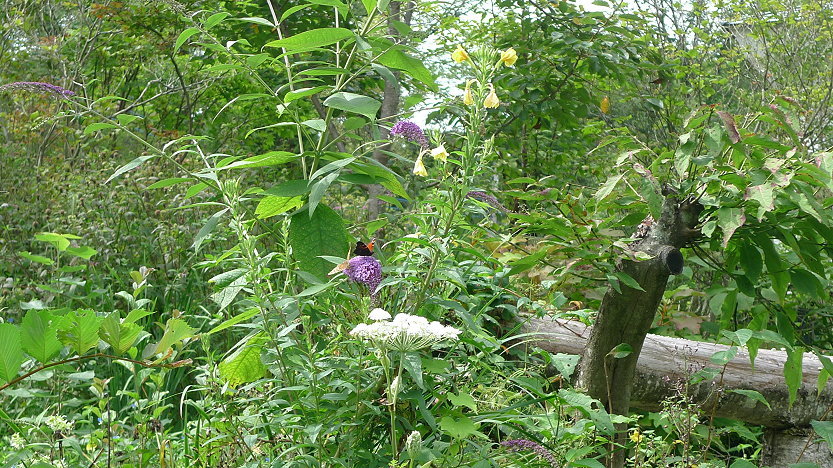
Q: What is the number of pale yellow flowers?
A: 6